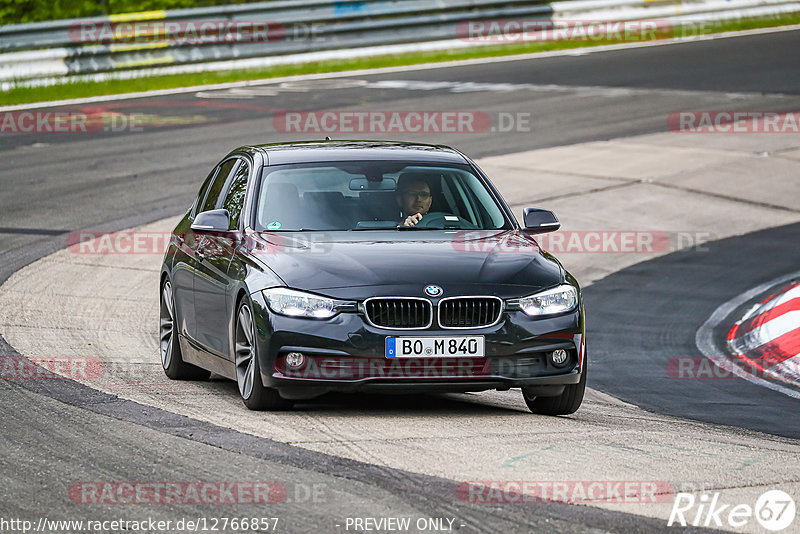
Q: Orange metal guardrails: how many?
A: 0